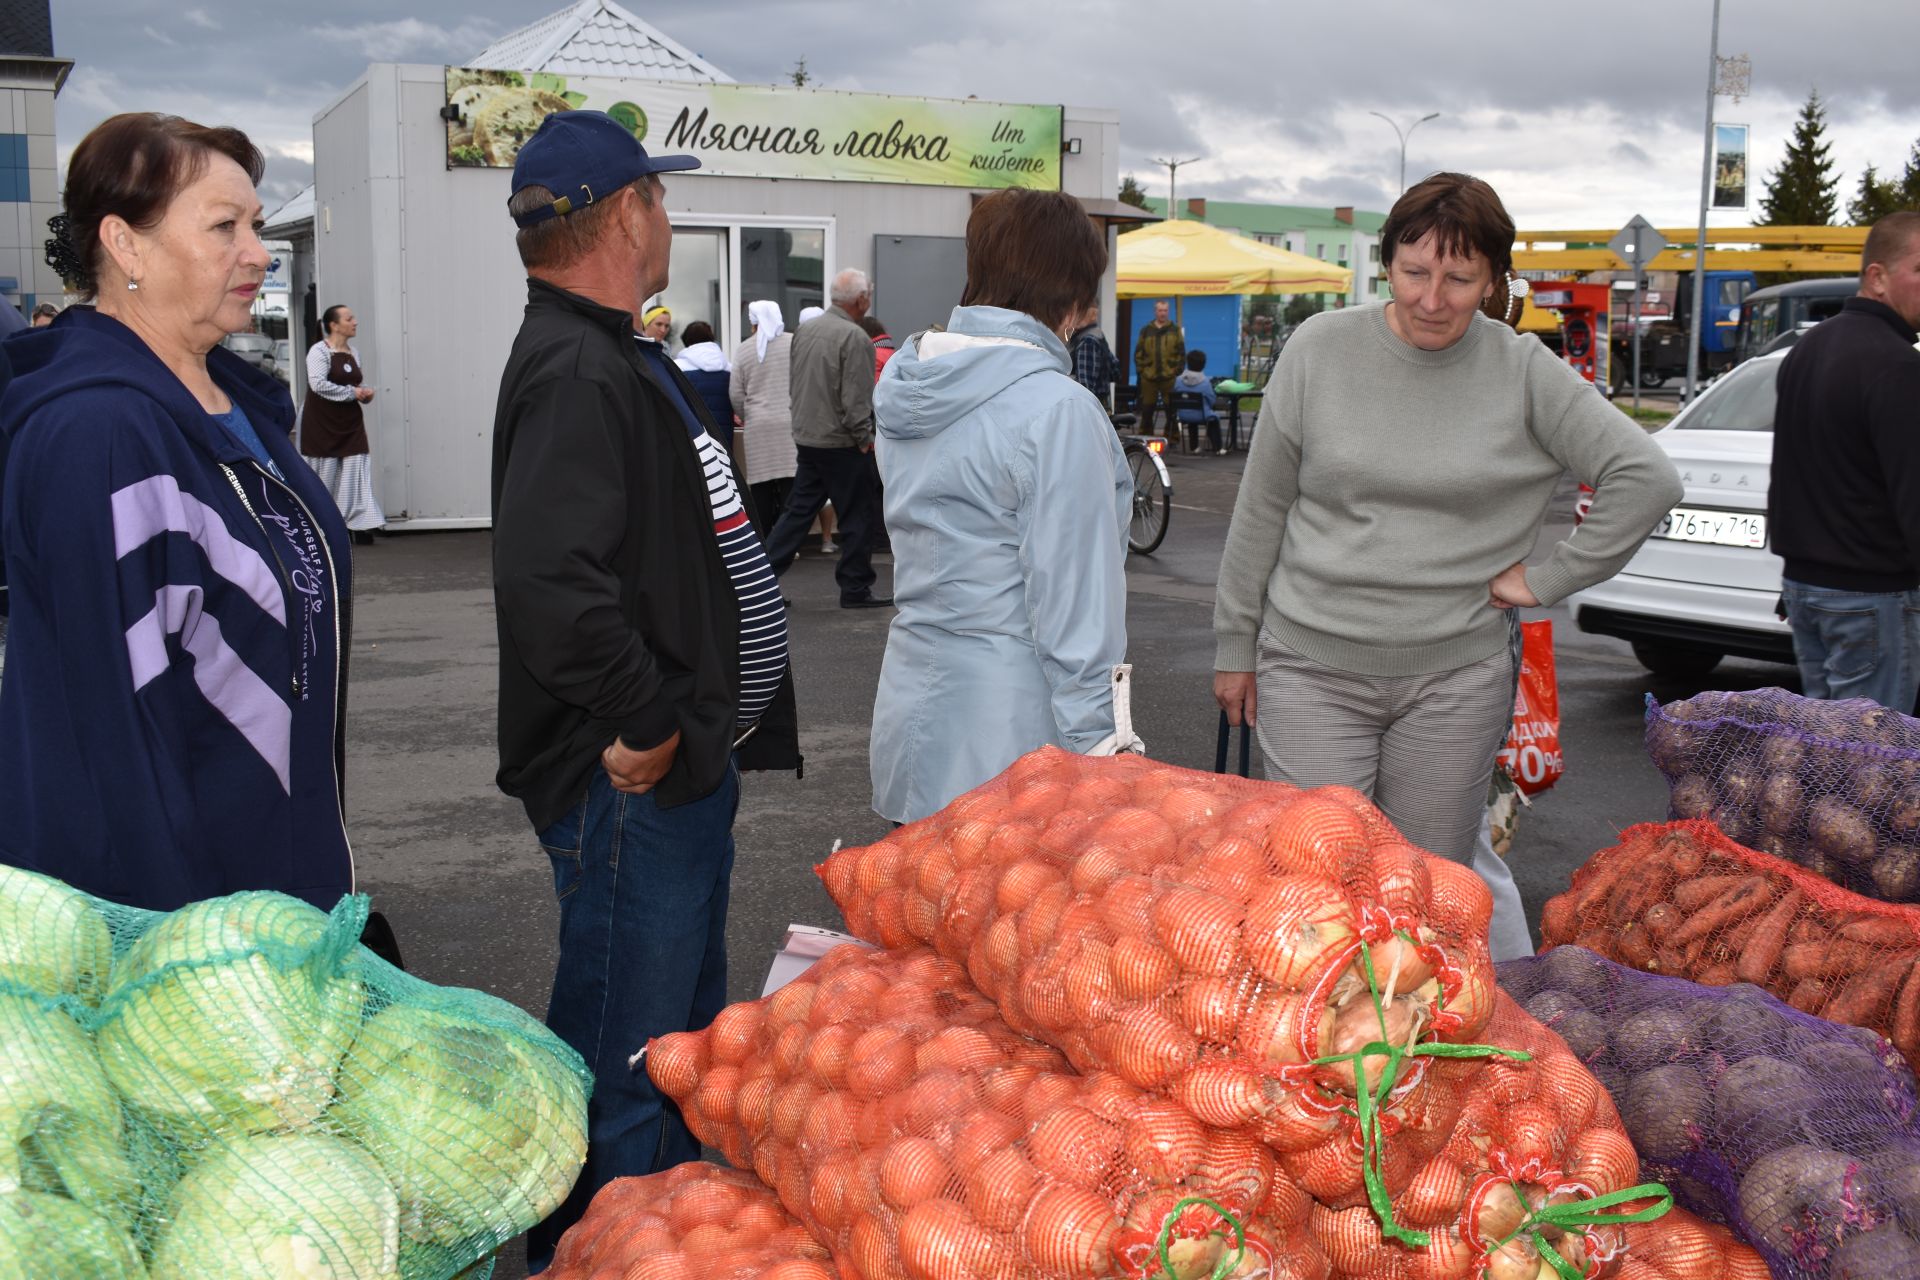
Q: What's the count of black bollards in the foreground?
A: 0